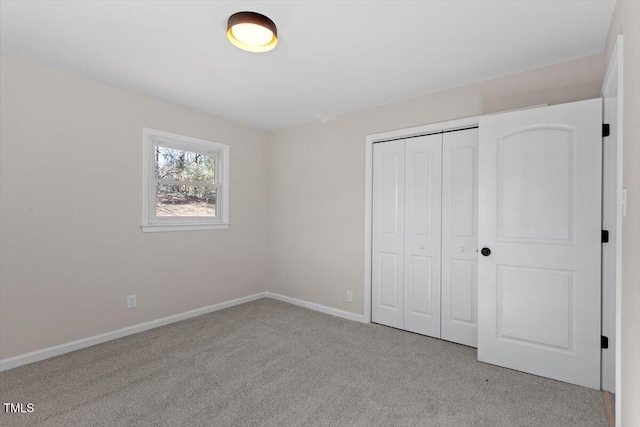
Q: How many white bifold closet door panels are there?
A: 3